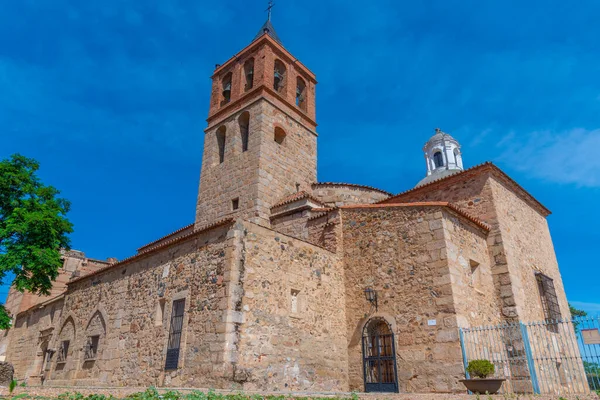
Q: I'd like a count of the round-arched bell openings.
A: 4